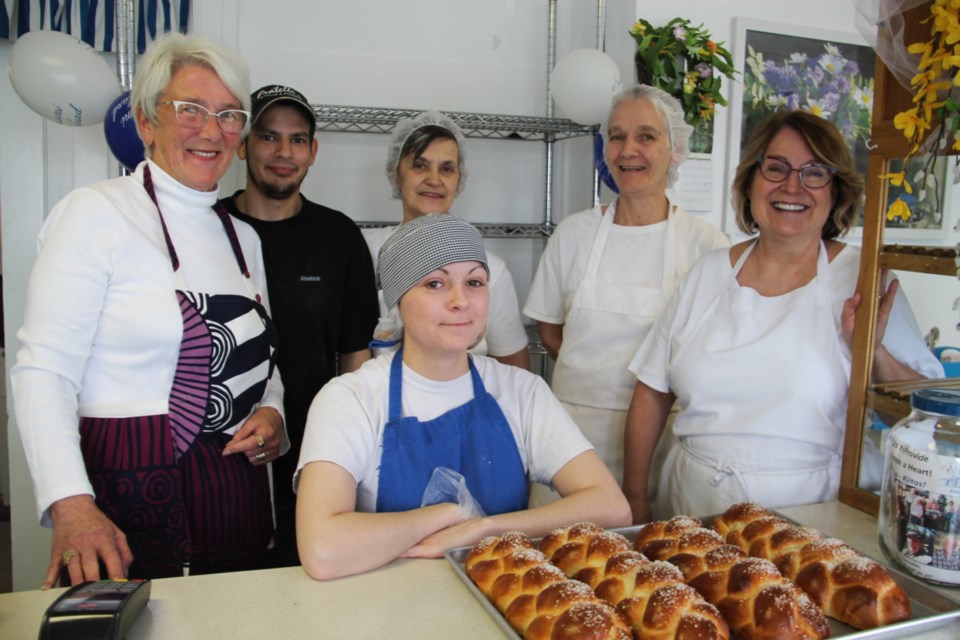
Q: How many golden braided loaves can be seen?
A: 4